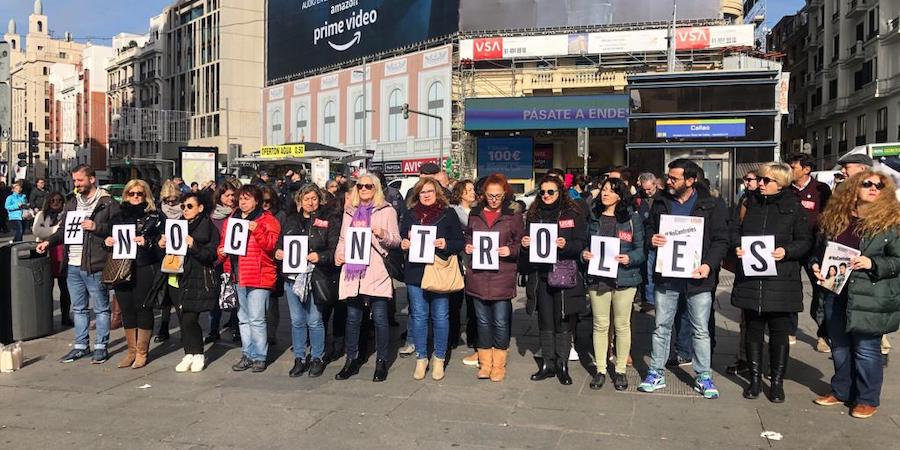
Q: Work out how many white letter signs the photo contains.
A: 12